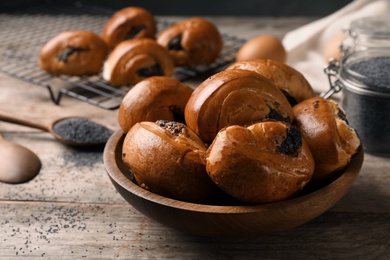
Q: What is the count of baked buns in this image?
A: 10